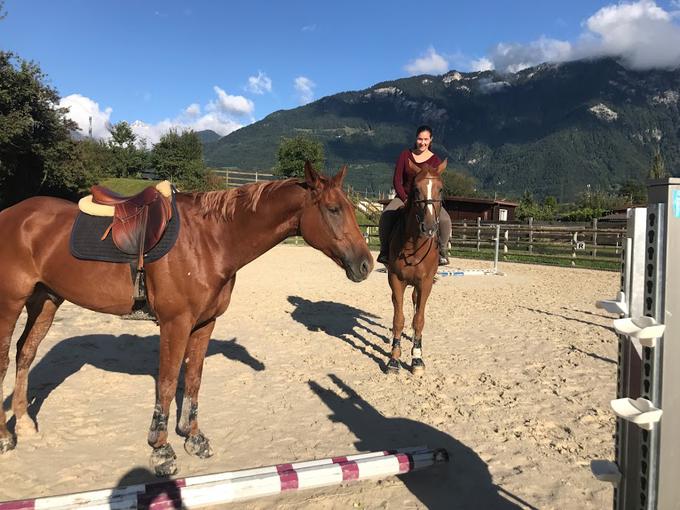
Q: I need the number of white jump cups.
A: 4